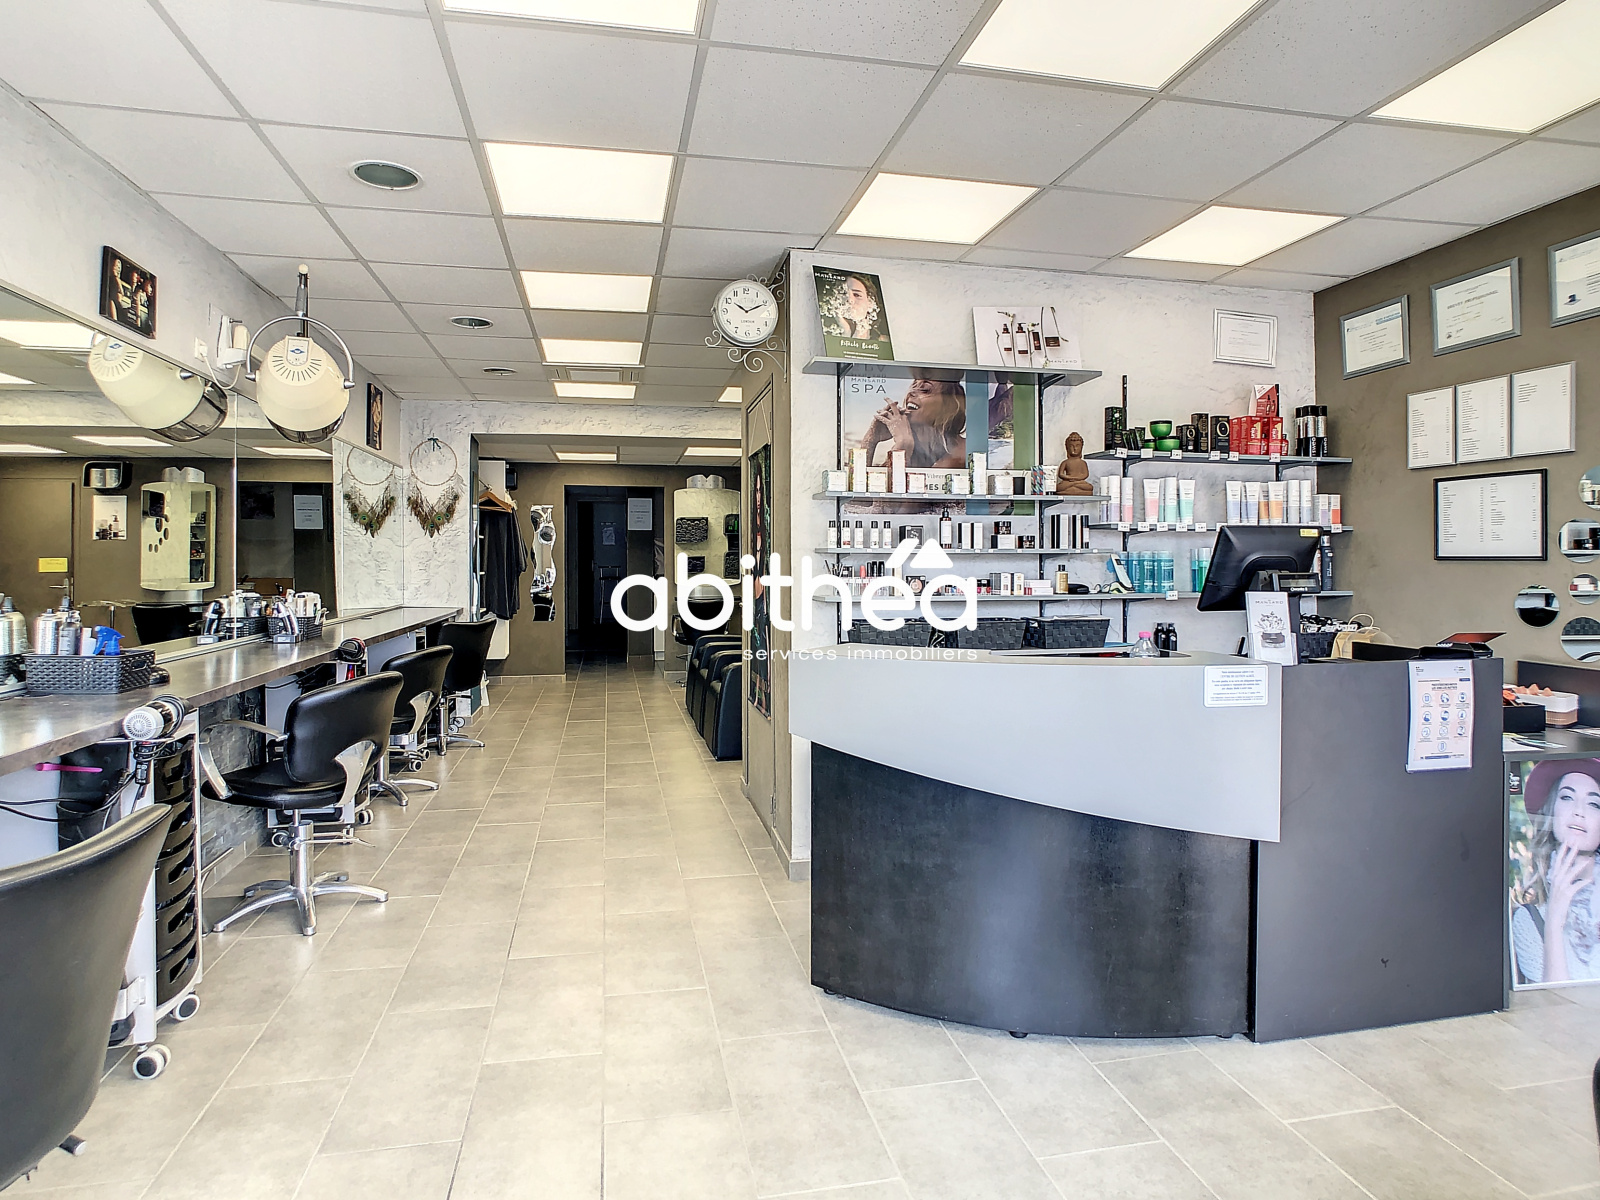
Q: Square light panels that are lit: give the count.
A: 12